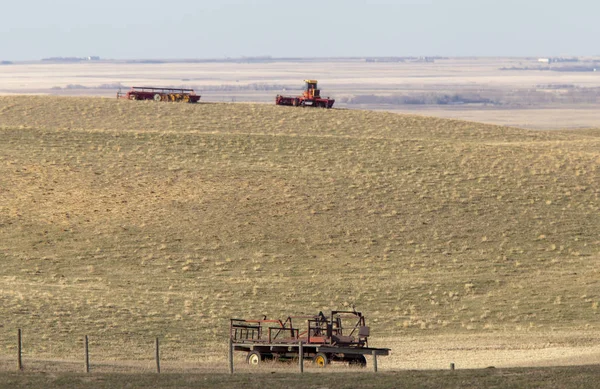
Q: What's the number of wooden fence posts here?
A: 7